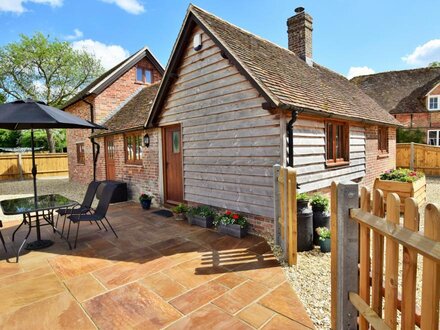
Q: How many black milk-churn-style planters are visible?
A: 2